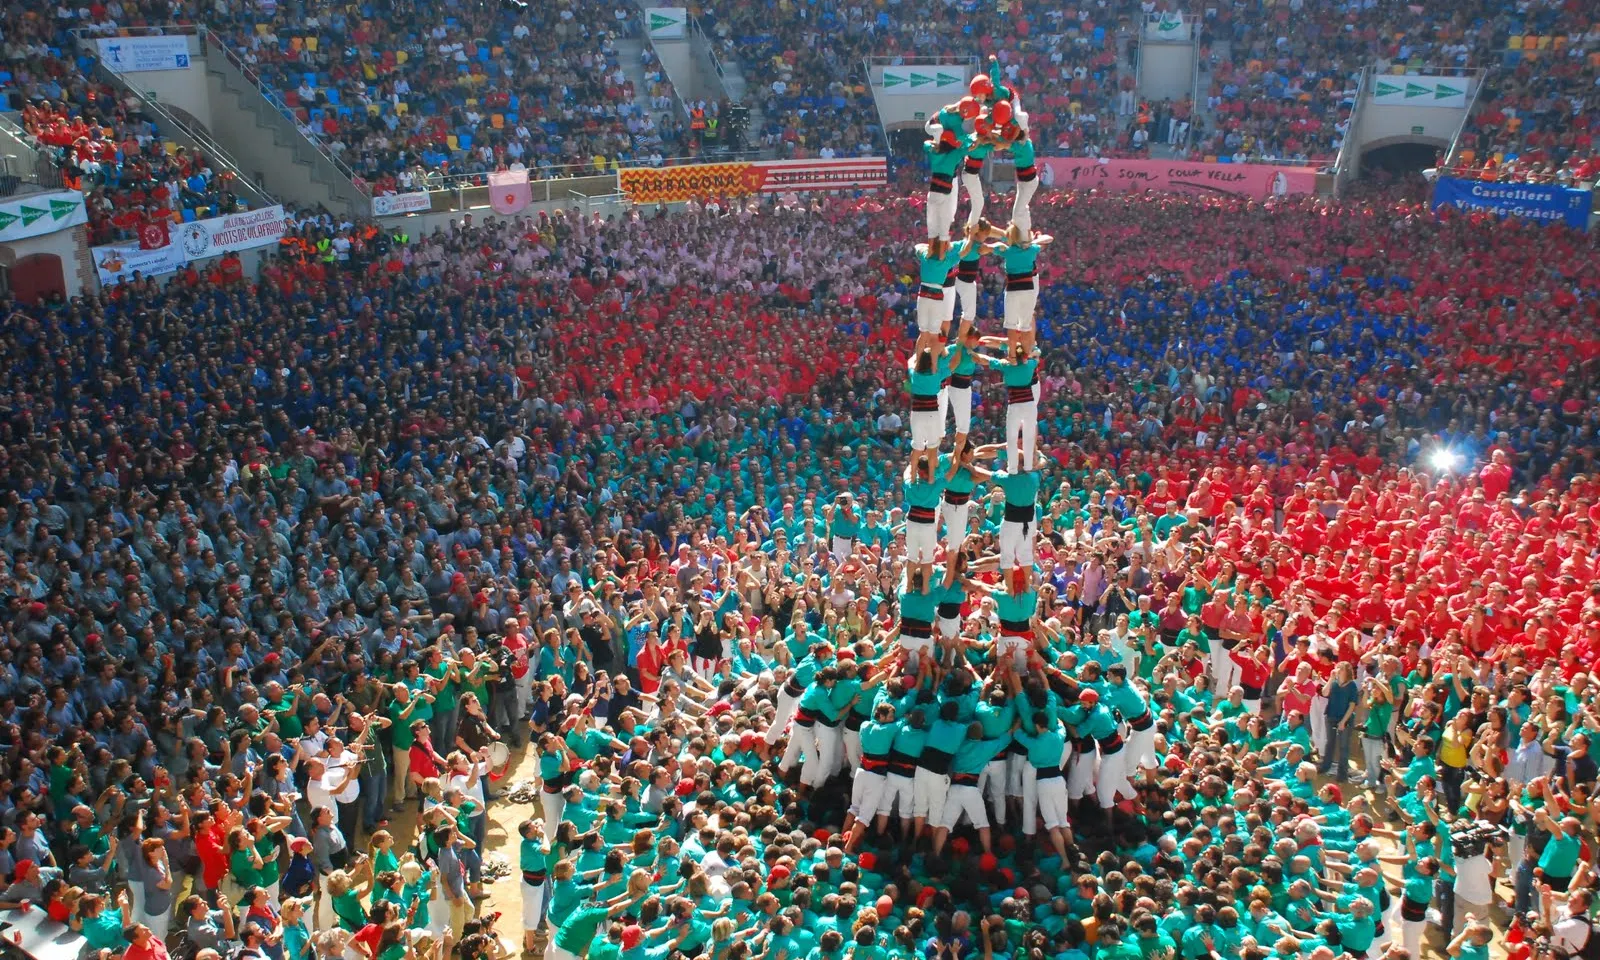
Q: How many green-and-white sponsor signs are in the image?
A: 5